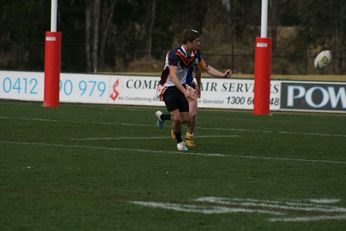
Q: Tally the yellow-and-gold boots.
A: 2